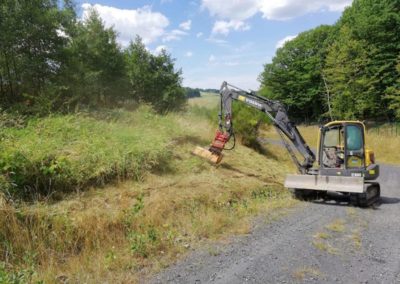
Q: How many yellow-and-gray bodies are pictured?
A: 1